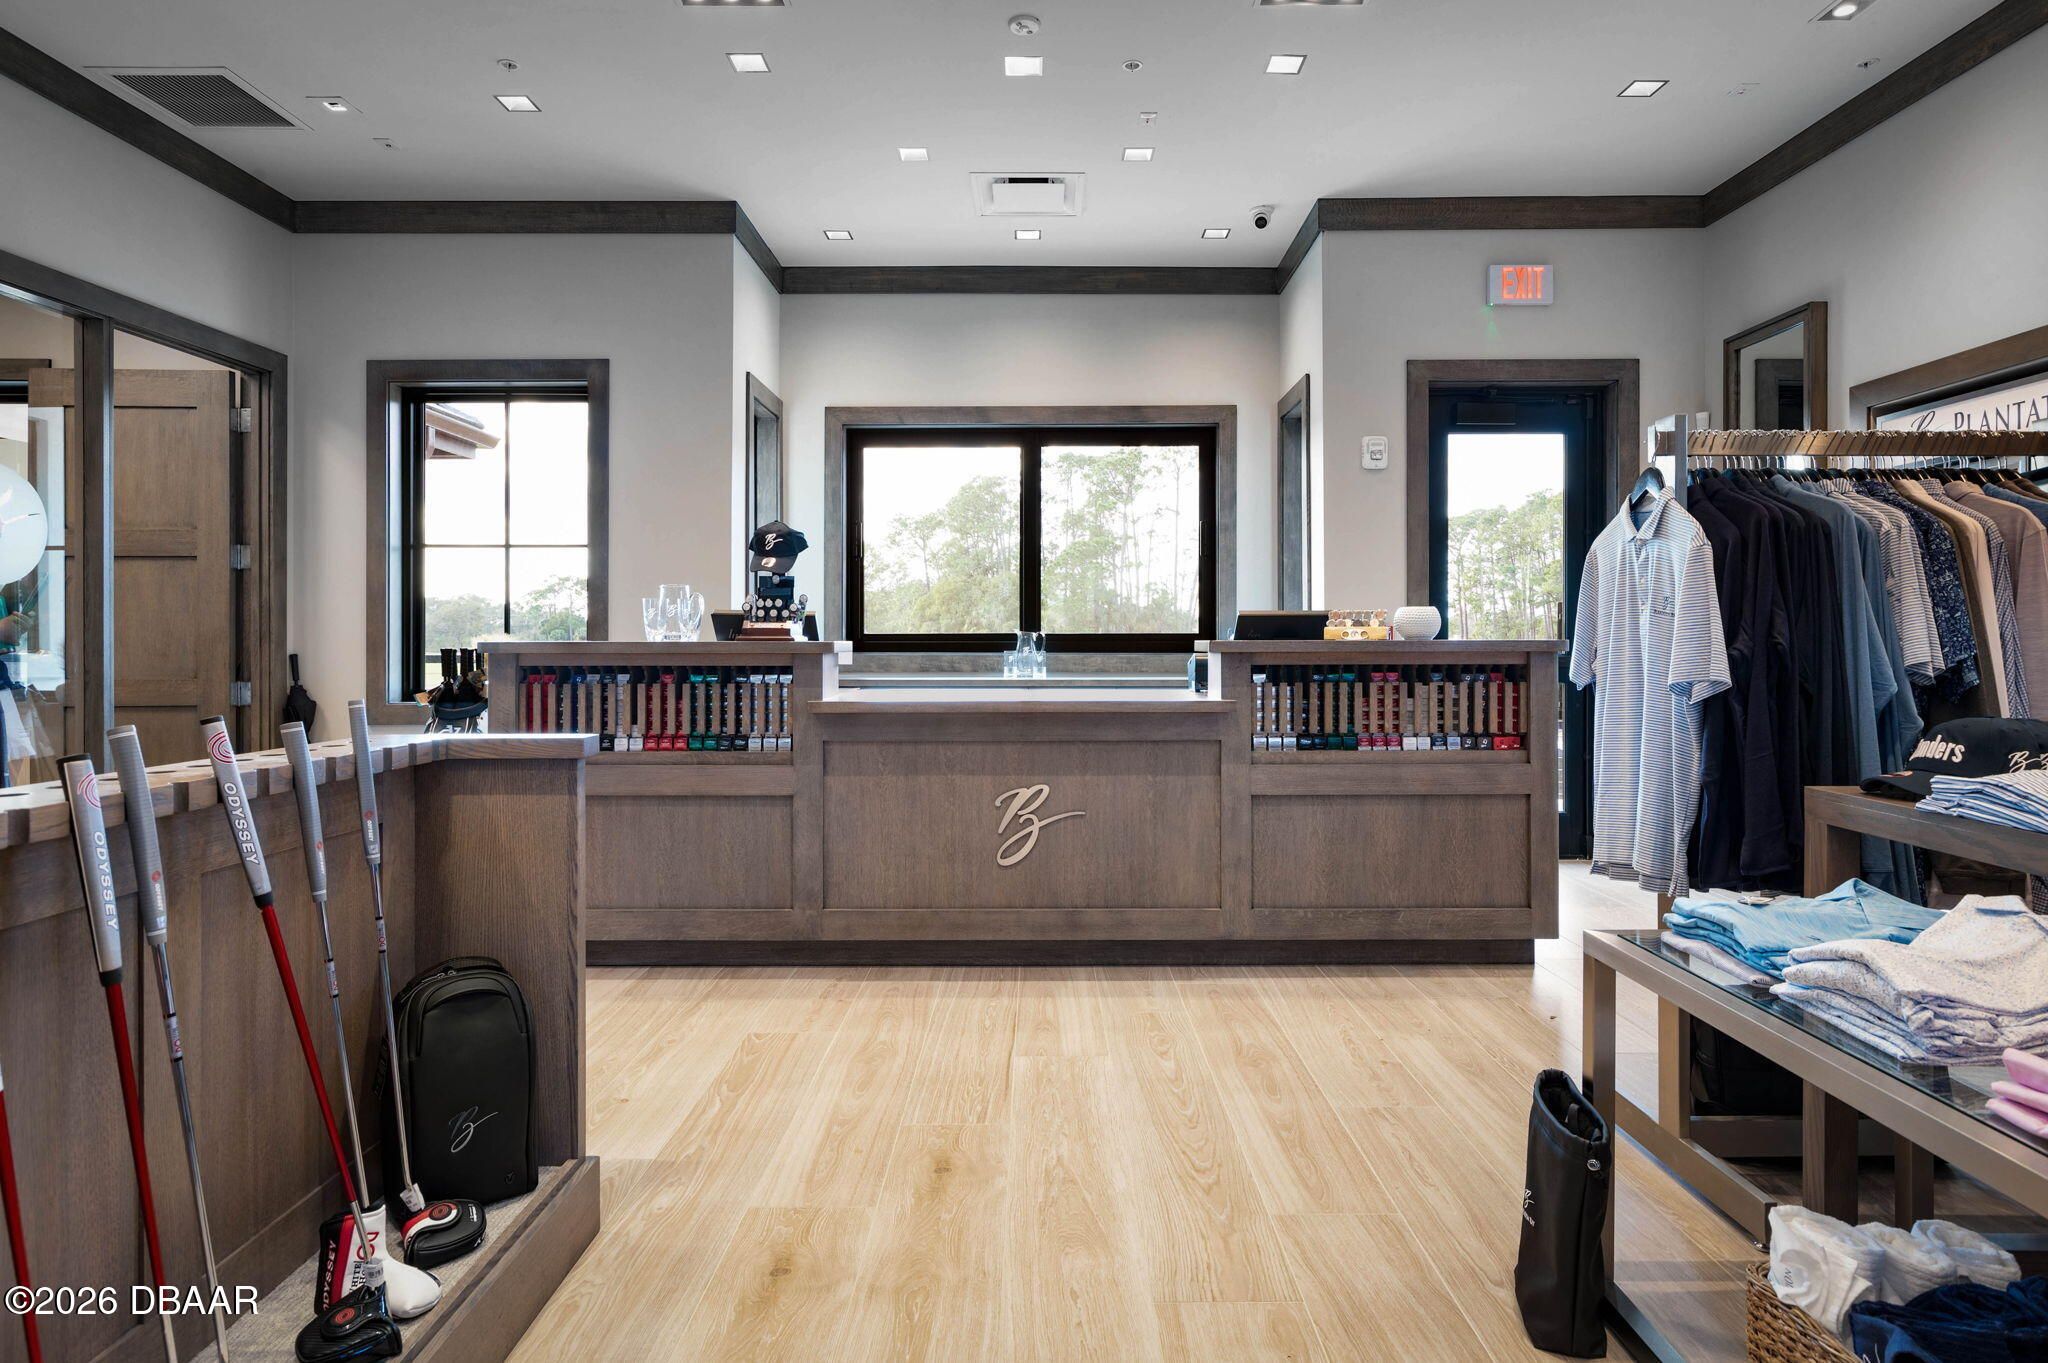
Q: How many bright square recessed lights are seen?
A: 10